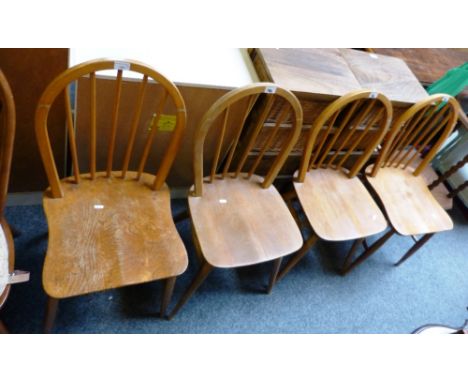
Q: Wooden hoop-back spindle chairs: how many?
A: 4